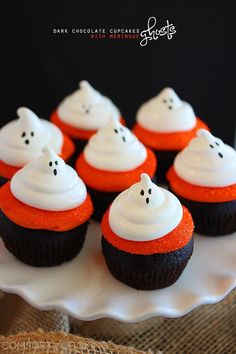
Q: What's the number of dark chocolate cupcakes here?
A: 7